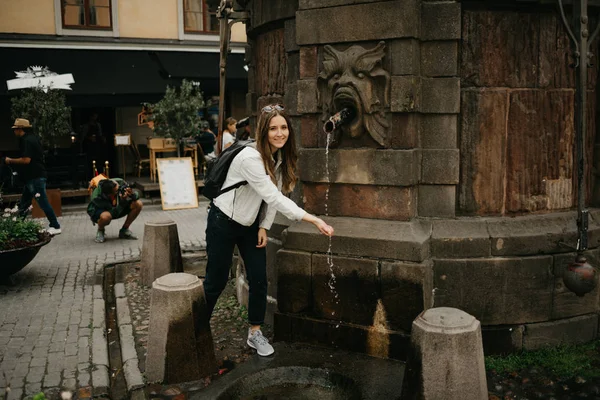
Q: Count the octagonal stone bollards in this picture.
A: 3